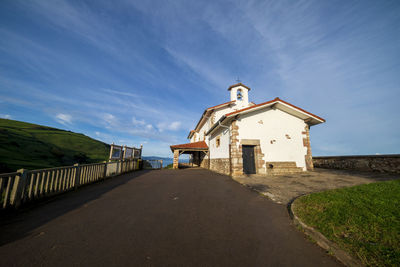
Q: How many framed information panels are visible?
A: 3